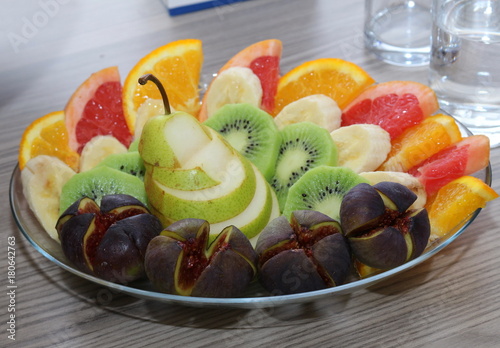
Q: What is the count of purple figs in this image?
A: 4